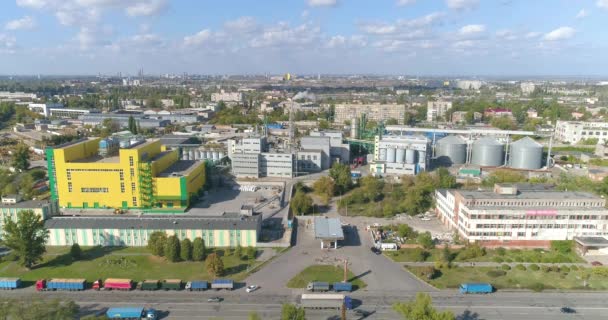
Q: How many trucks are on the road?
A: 9